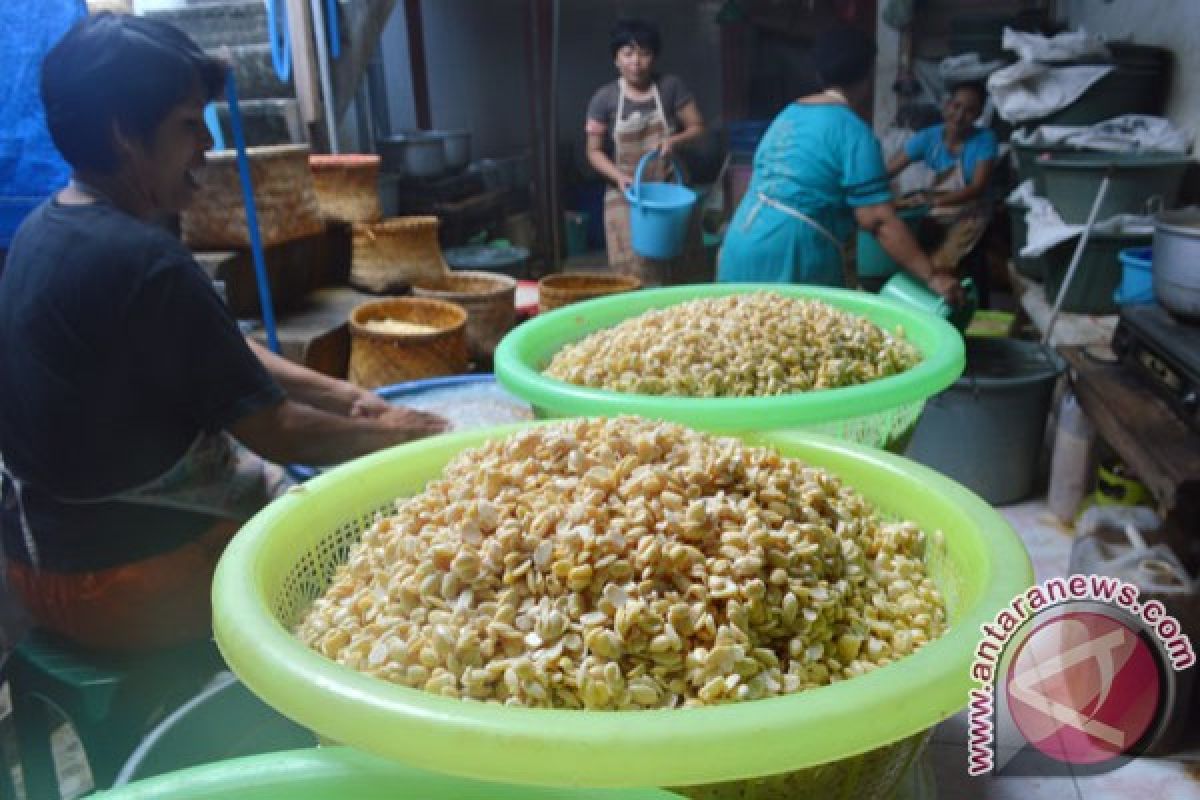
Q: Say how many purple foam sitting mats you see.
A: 0